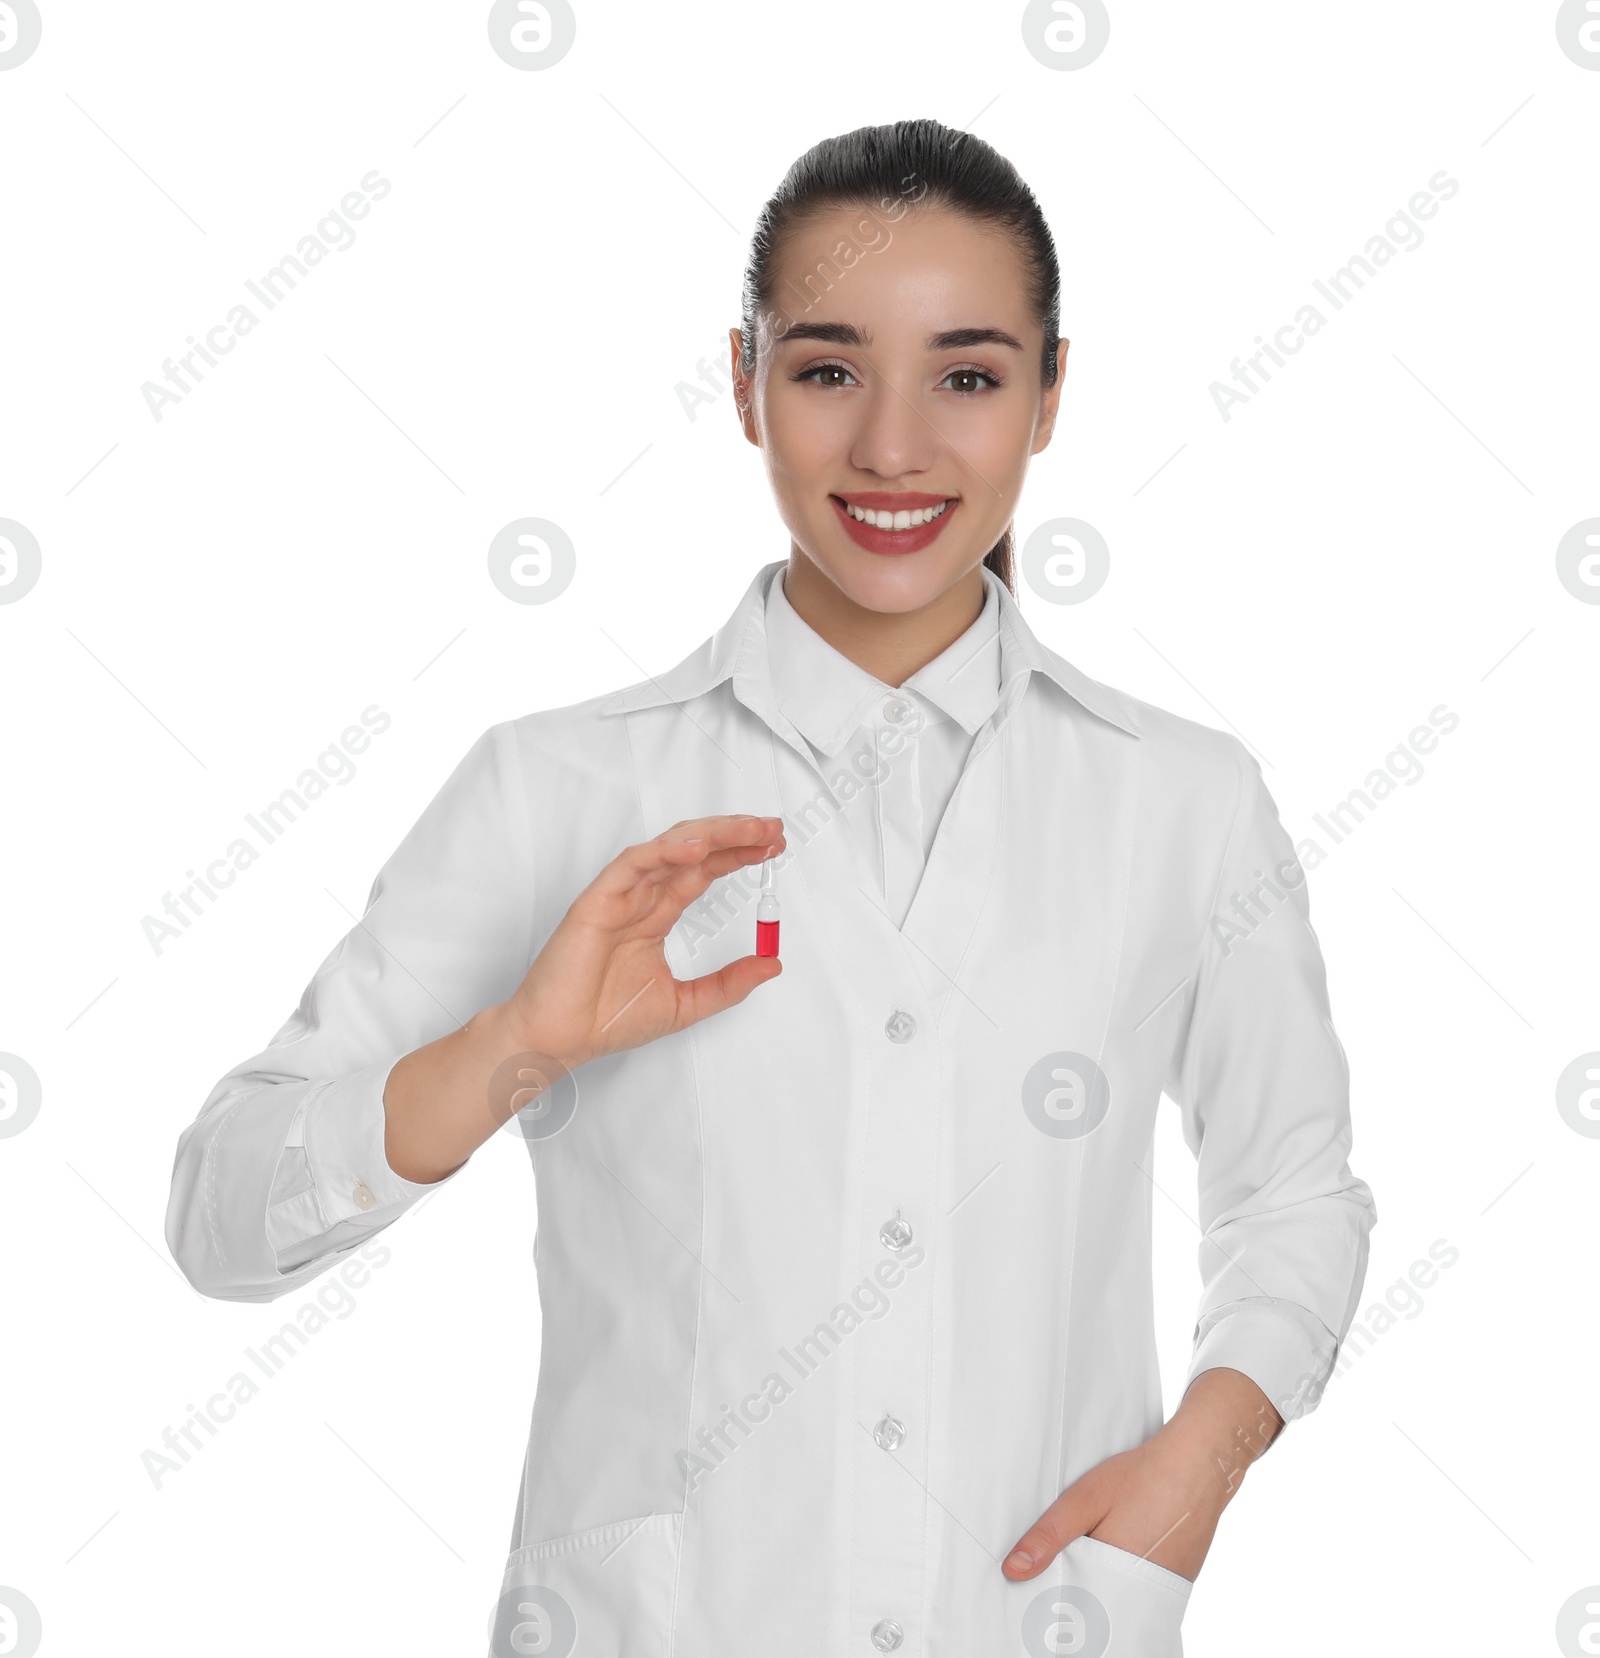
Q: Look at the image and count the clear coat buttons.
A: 4